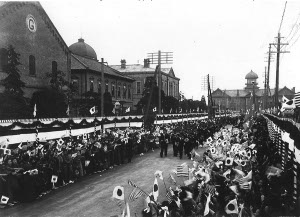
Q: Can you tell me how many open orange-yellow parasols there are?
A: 0